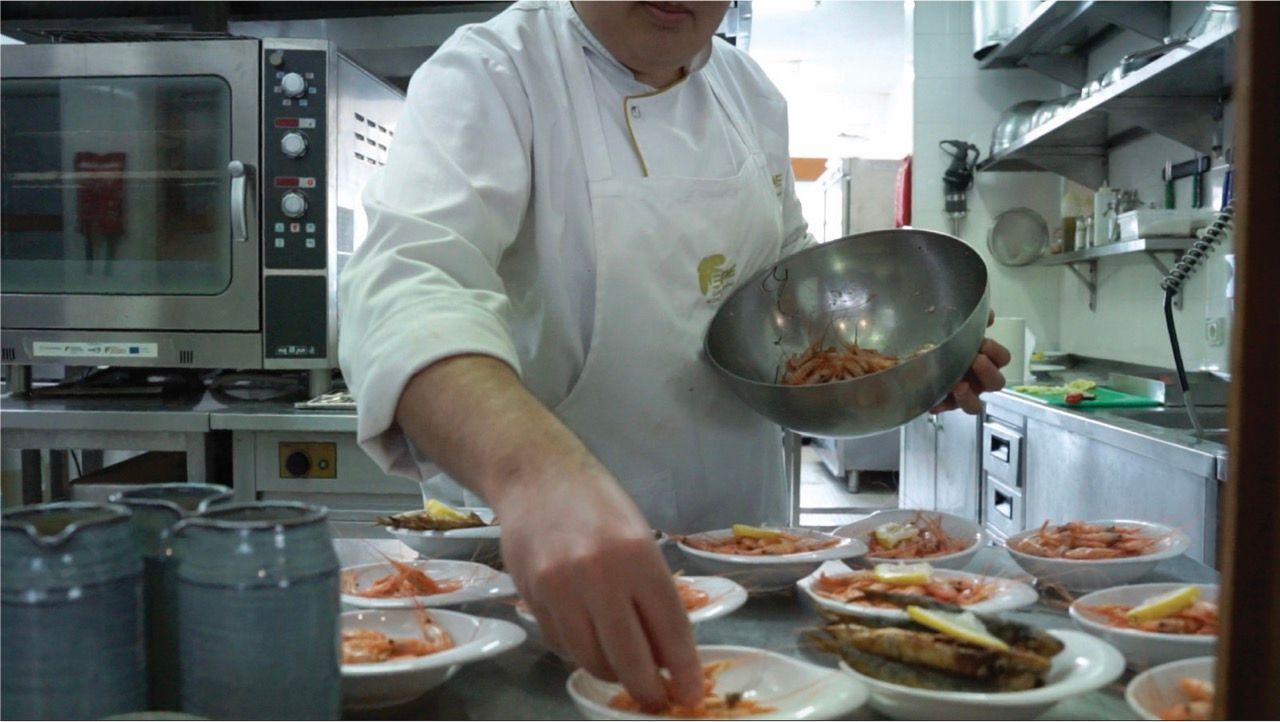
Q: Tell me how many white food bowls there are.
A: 12